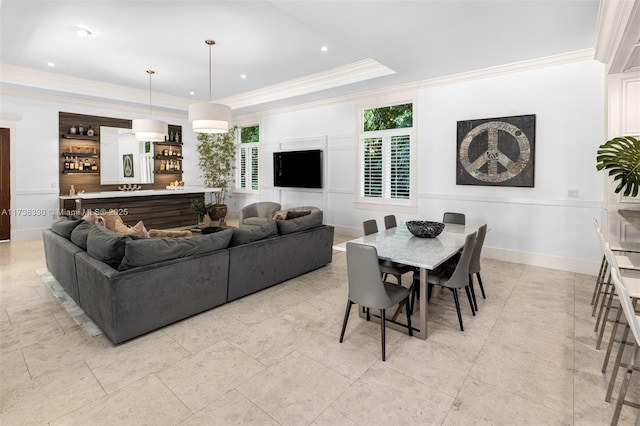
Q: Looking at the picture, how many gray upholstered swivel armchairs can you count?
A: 2